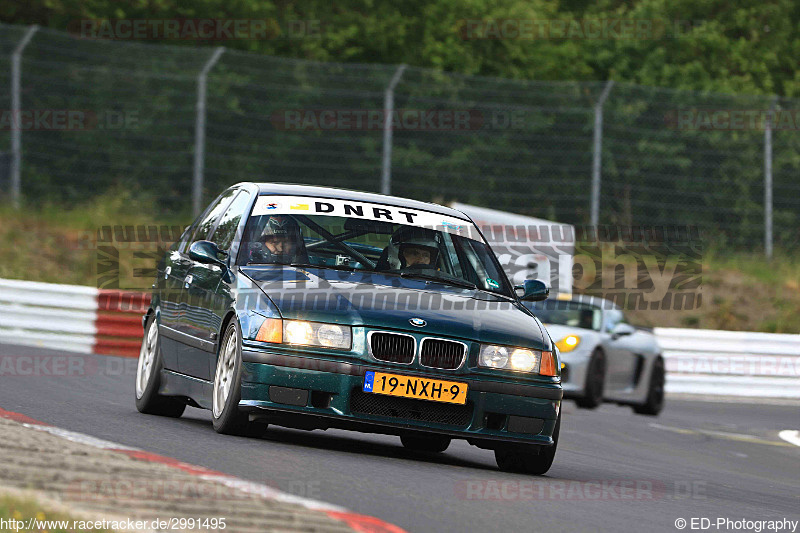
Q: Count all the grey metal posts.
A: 5